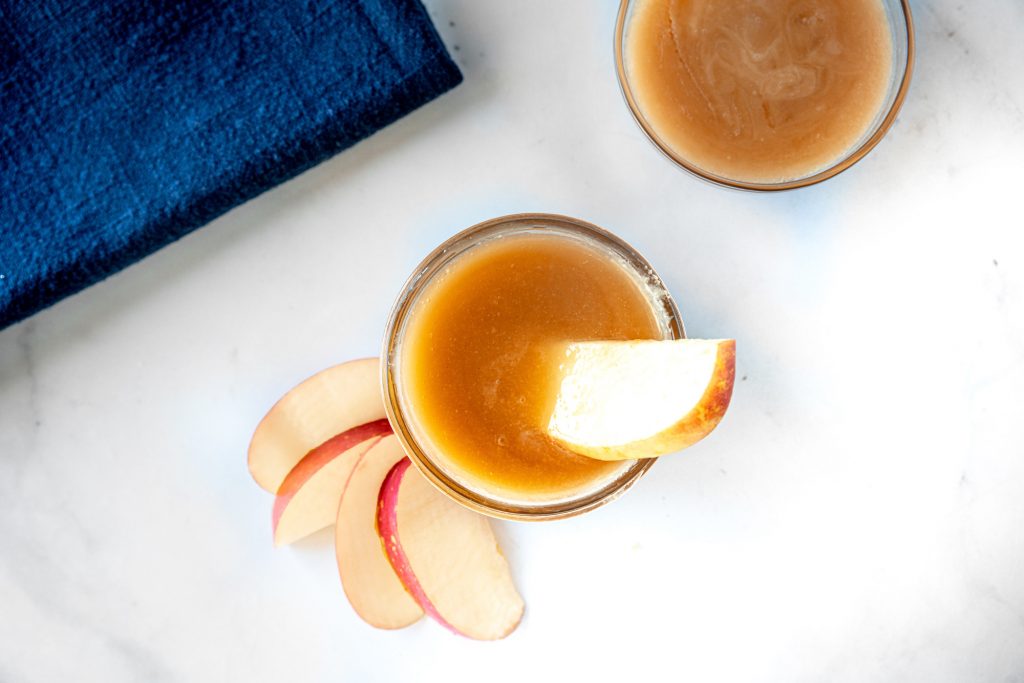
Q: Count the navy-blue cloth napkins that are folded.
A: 1